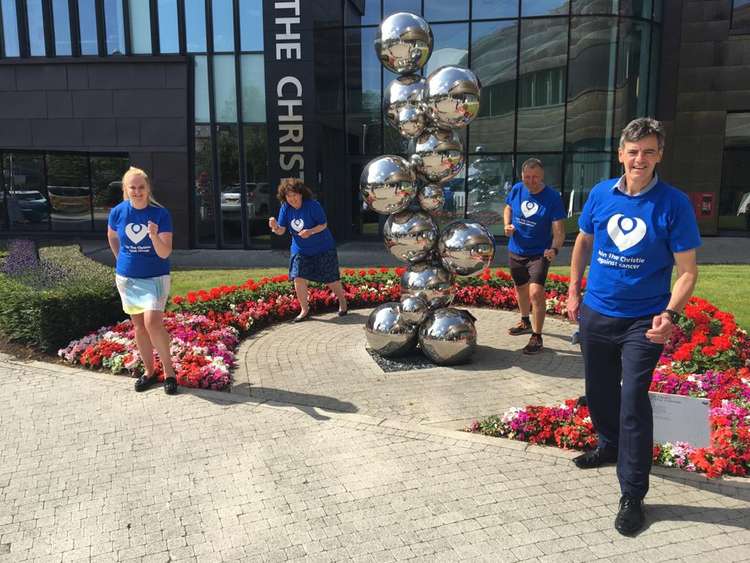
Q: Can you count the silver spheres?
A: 13